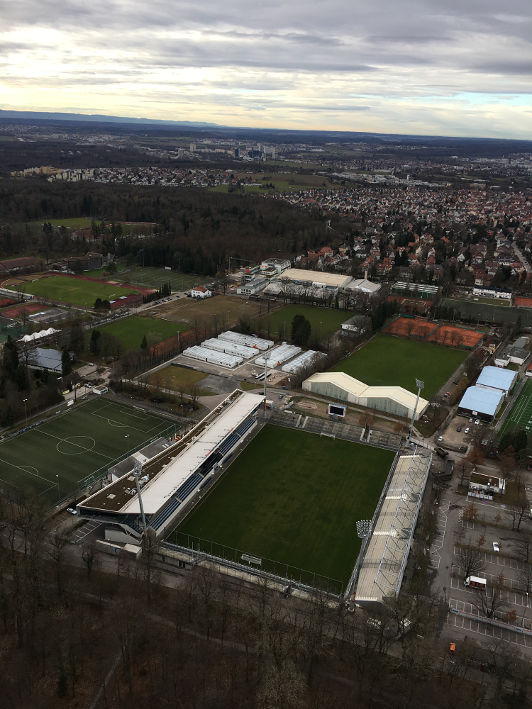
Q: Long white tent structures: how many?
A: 5